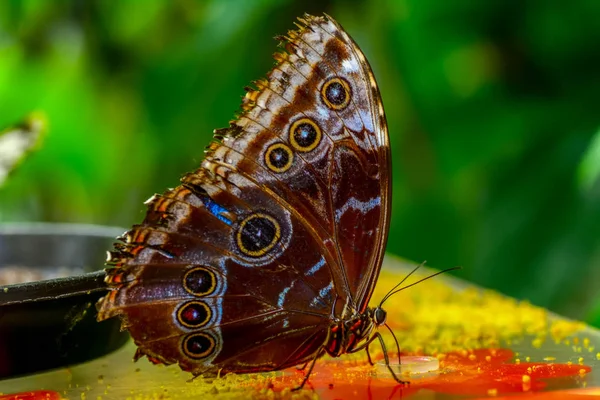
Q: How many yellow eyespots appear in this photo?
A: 7